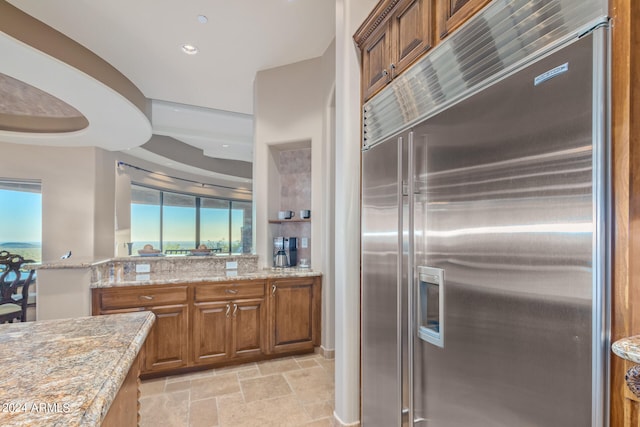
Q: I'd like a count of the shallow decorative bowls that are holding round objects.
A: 2